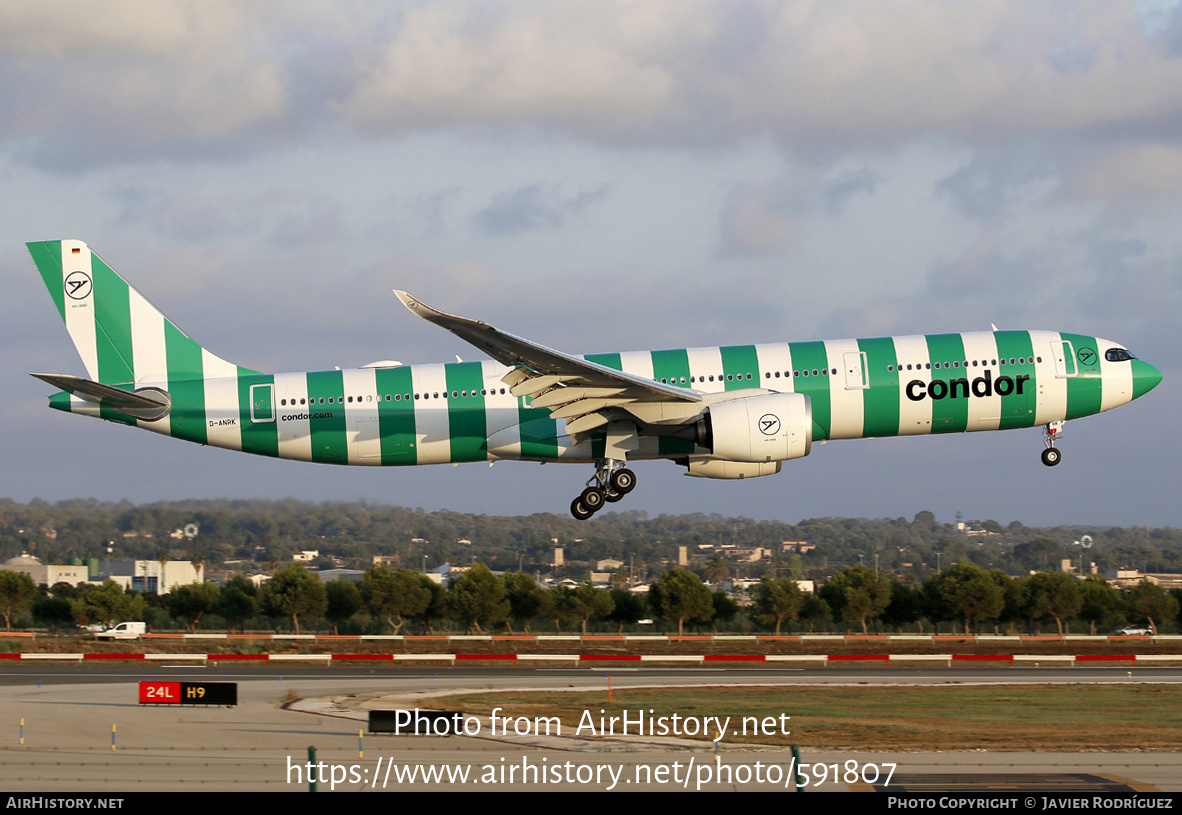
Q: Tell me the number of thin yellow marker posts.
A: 4